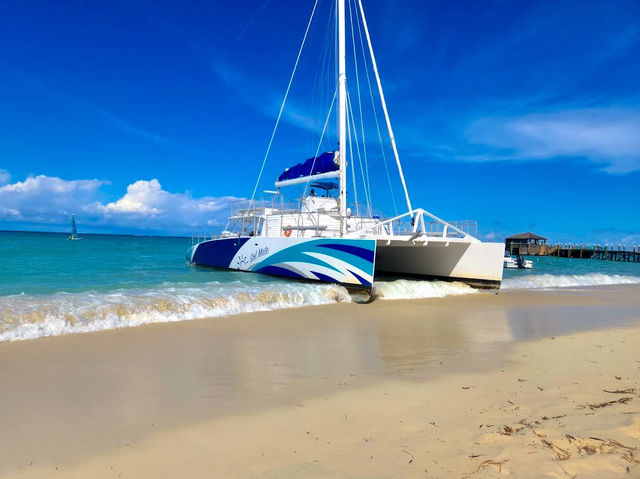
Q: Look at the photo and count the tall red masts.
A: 0